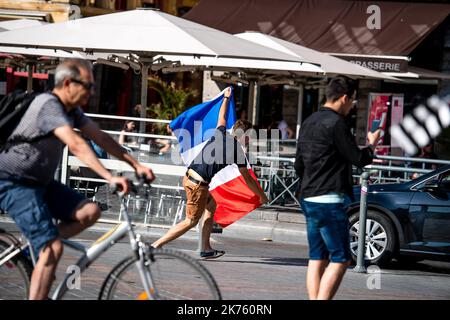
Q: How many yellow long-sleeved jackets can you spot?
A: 0